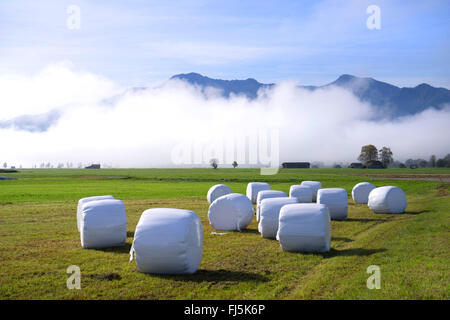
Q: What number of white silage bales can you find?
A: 14